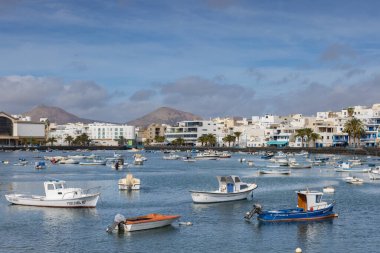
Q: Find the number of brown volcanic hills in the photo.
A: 2